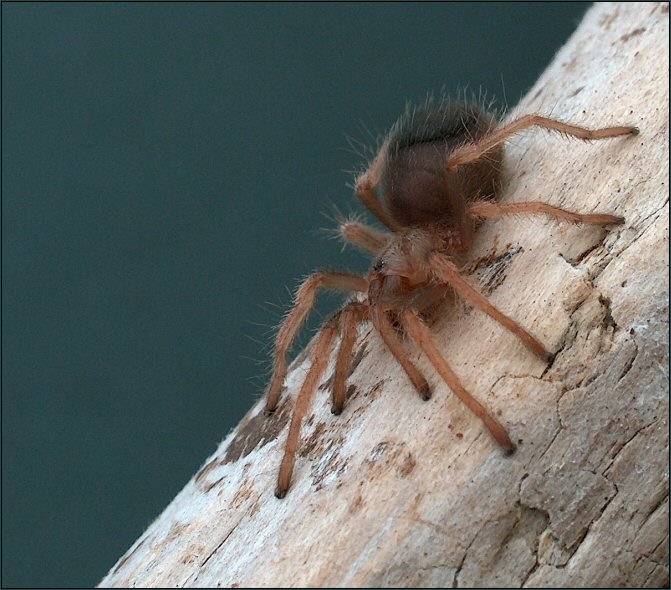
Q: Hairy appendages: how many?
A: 10